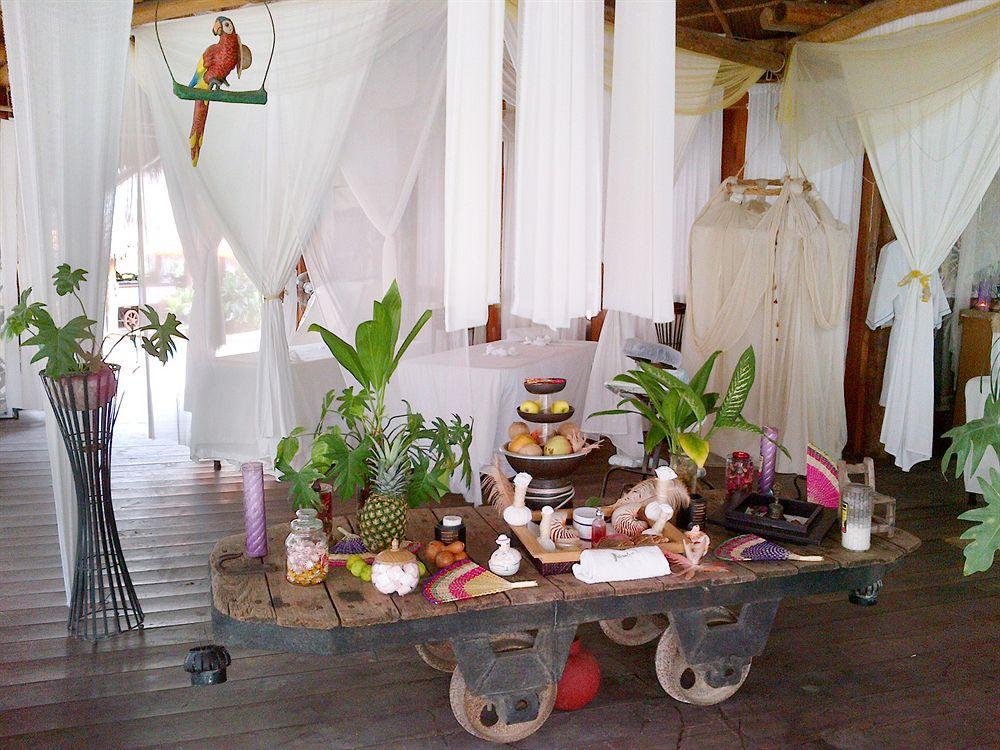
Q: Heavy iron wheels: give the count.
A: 4